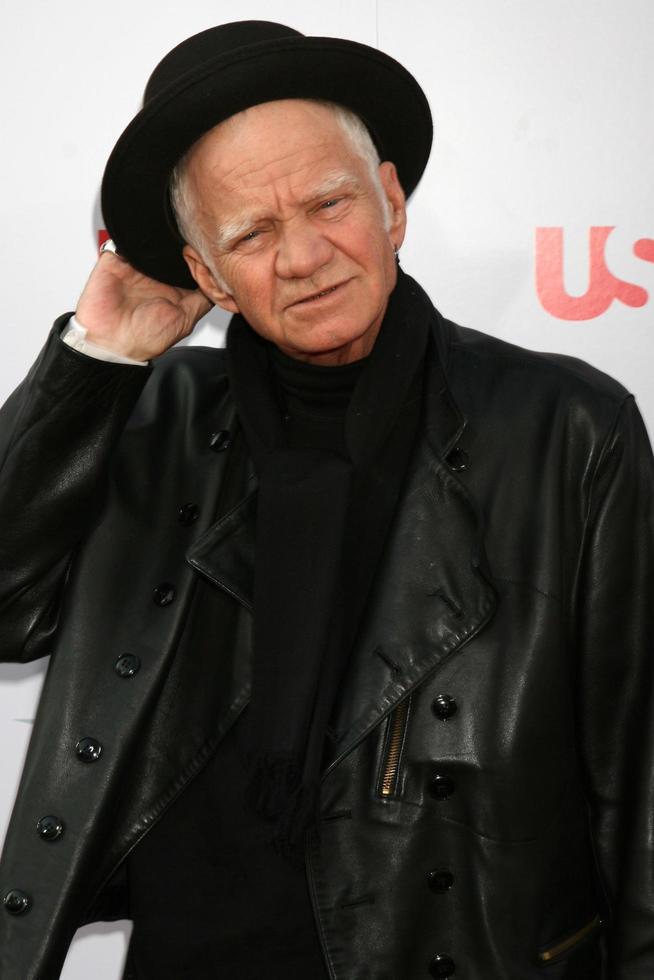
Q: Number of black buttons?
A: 12